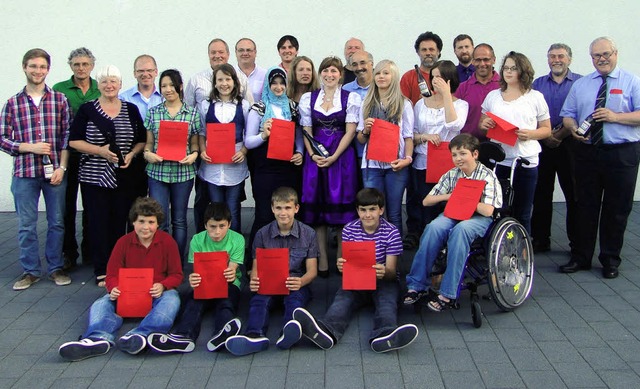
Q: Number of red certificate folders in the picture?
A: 11